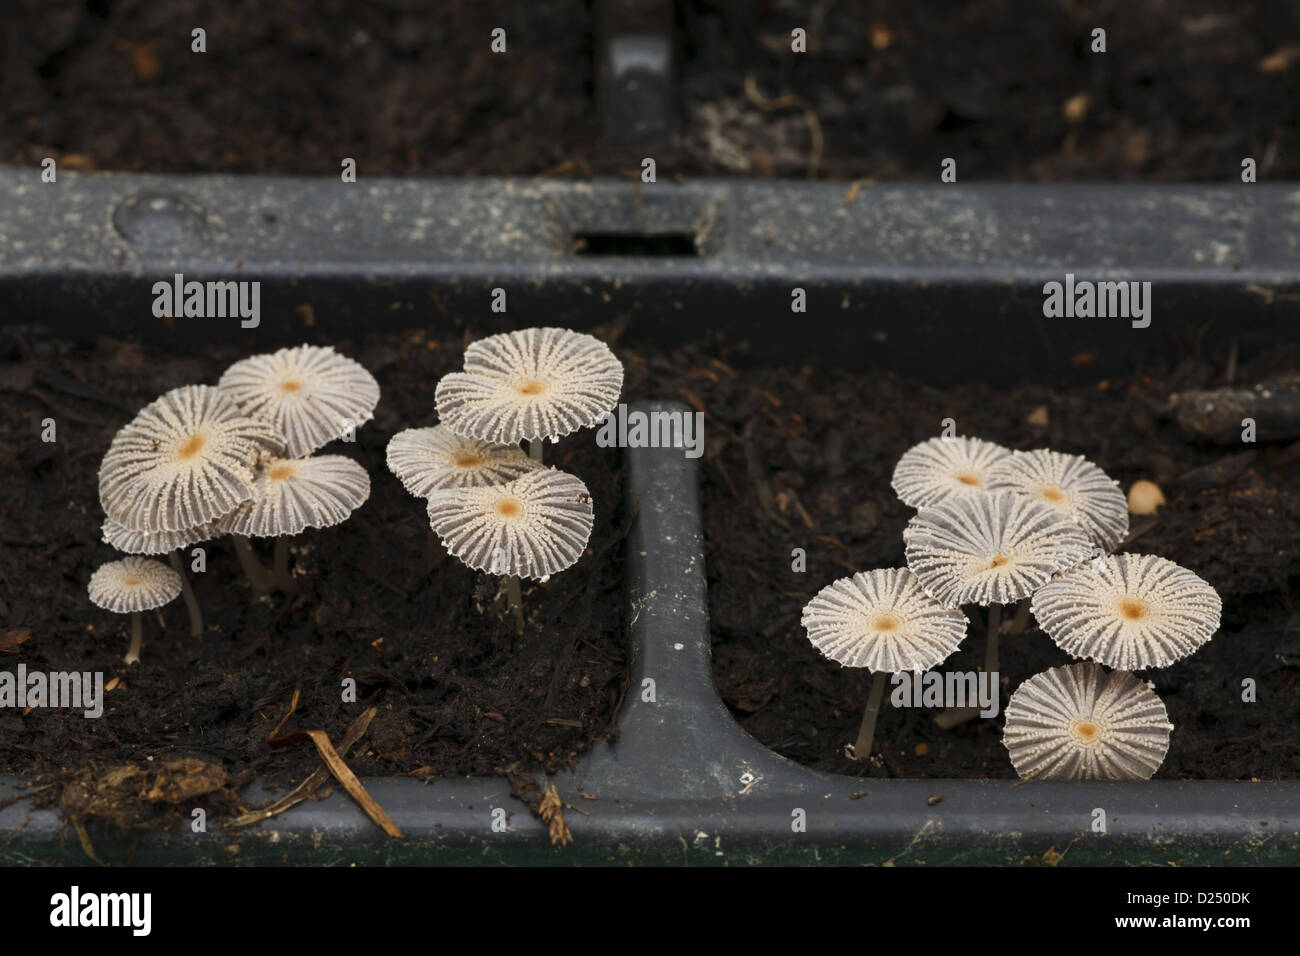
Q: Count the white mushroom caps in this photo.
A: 14